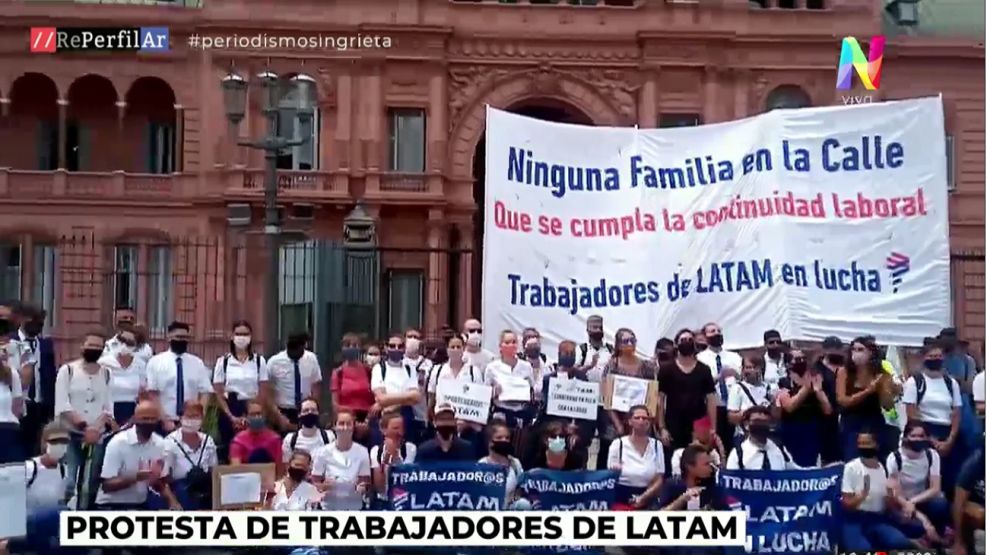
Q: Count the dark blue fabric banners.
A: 3